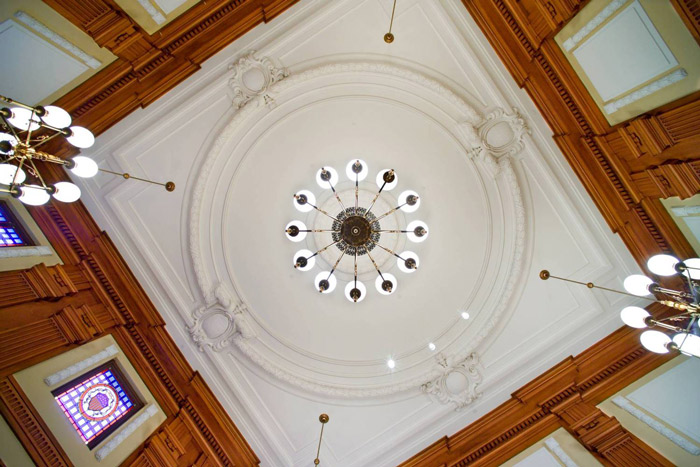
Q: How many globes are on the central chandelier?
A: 12